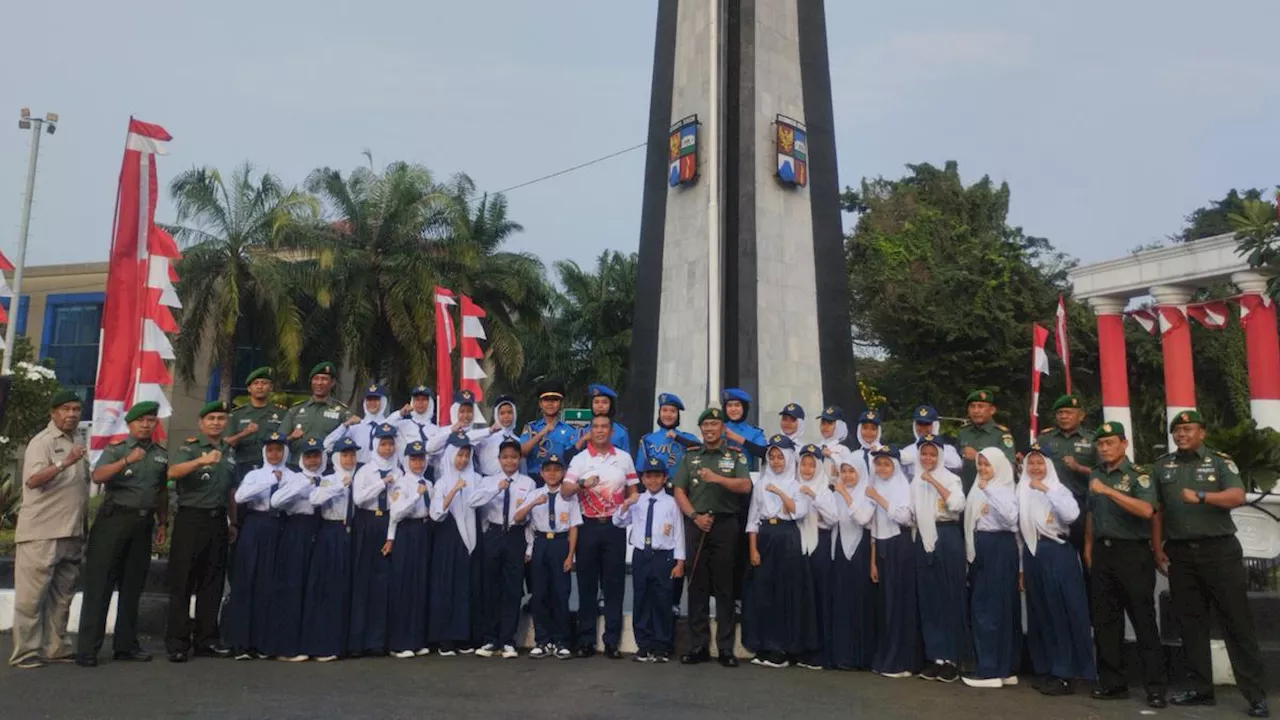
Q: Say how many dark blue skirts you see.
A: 13